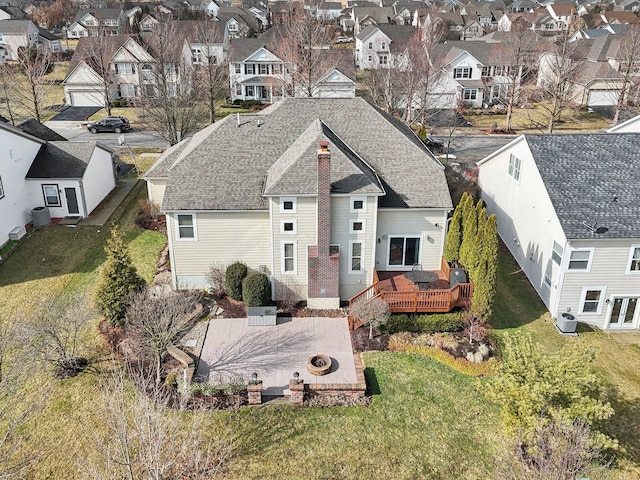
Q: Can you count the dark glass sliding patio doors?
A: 1